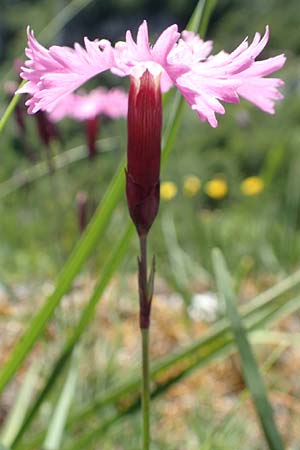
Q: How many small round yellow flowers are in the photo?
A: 4